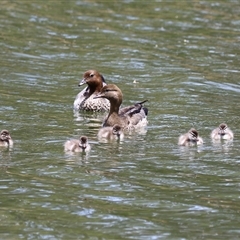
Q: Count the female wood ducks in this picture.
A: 1